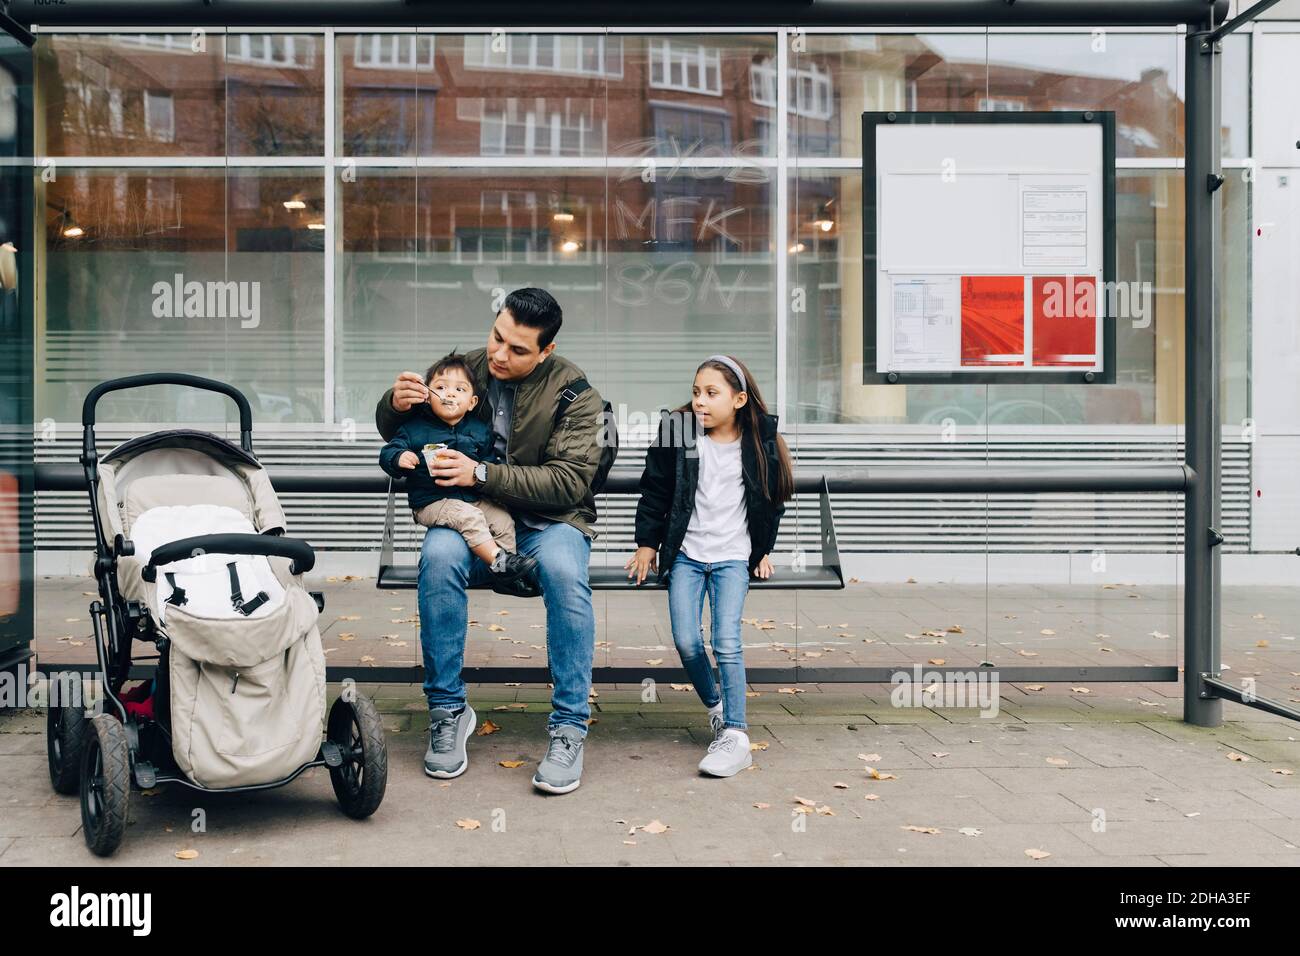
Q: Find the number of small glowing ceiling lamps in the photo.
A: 7